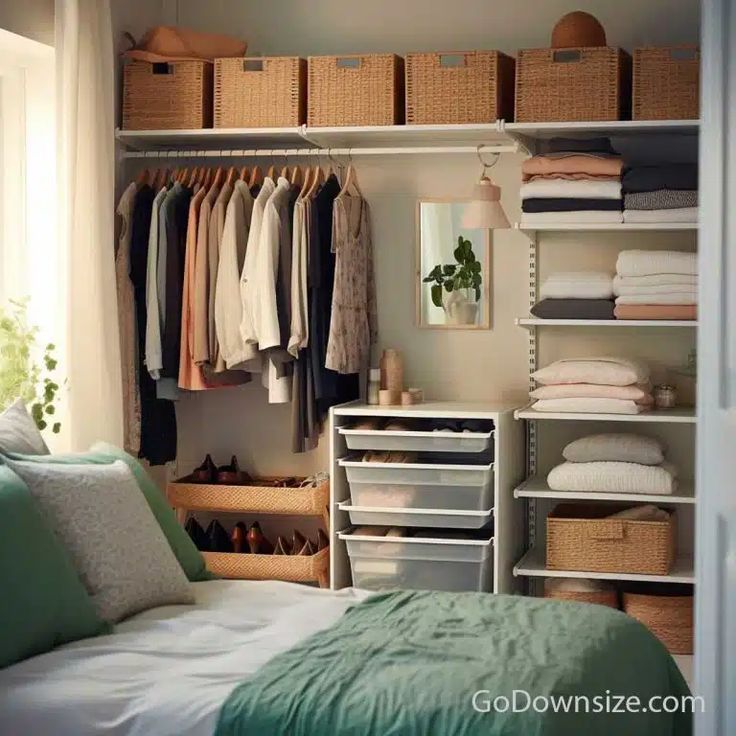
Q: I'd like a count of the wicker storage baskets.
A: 9